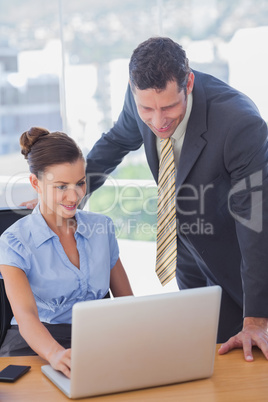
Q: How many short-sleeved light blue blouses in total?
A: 1